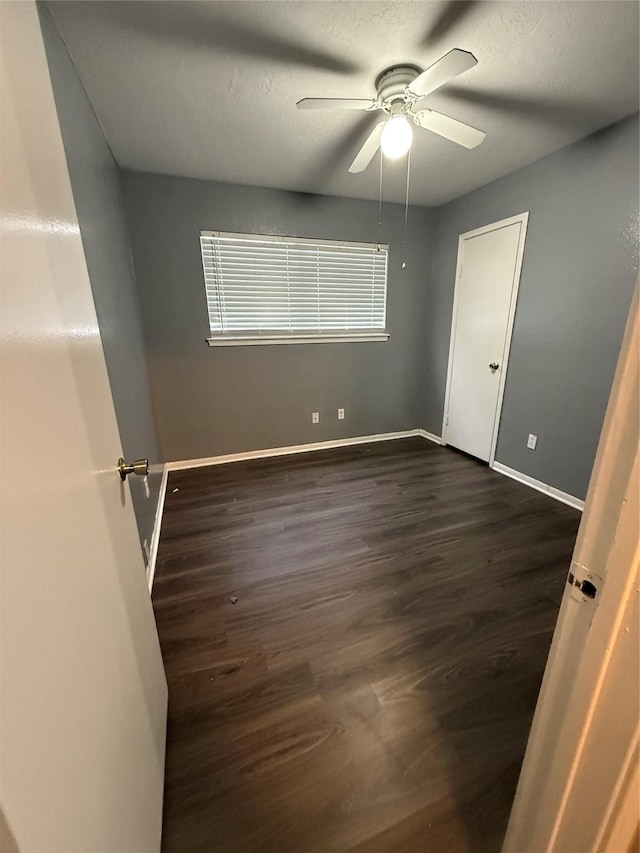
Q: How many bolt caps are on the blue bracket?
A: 0